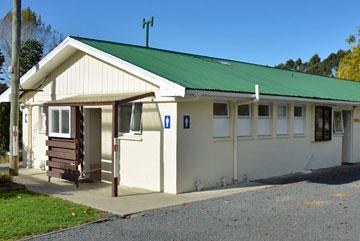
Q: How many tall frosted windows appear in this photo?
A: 5